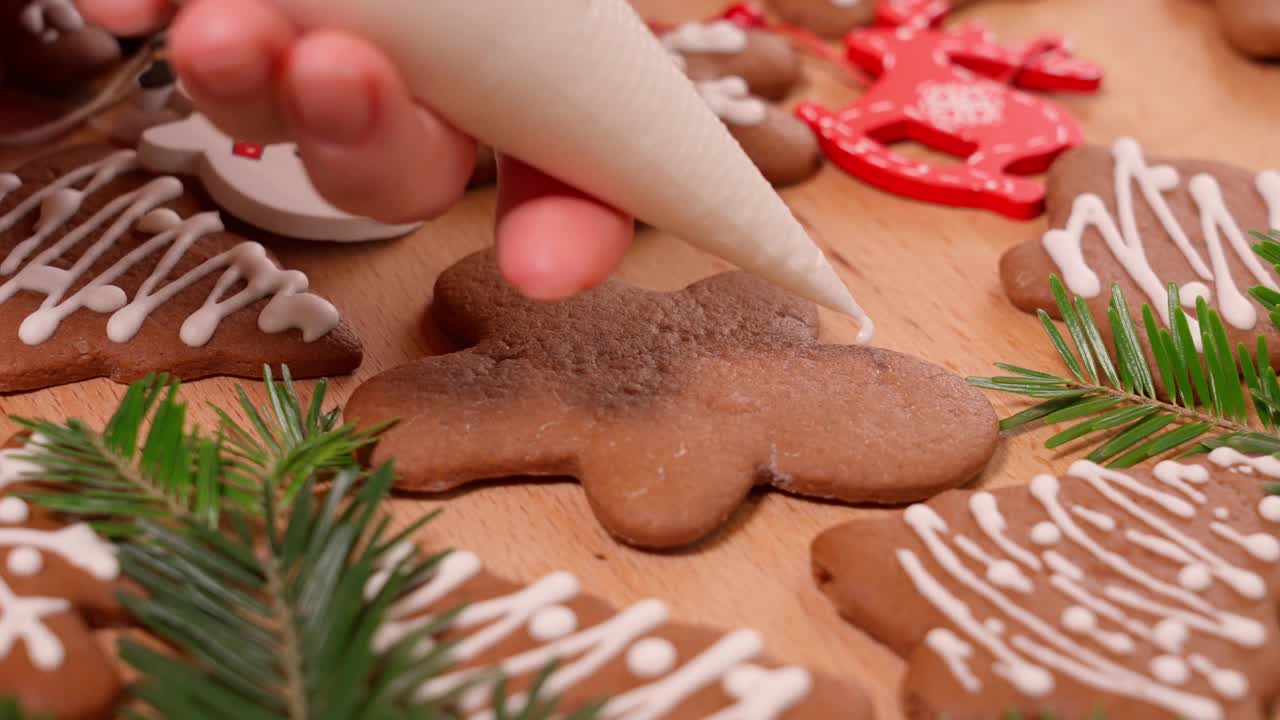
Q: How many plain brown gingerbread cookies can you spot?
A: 1